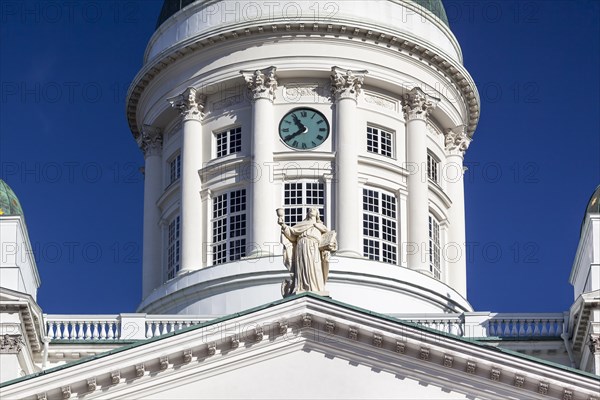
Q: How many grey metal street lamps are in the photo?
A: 0